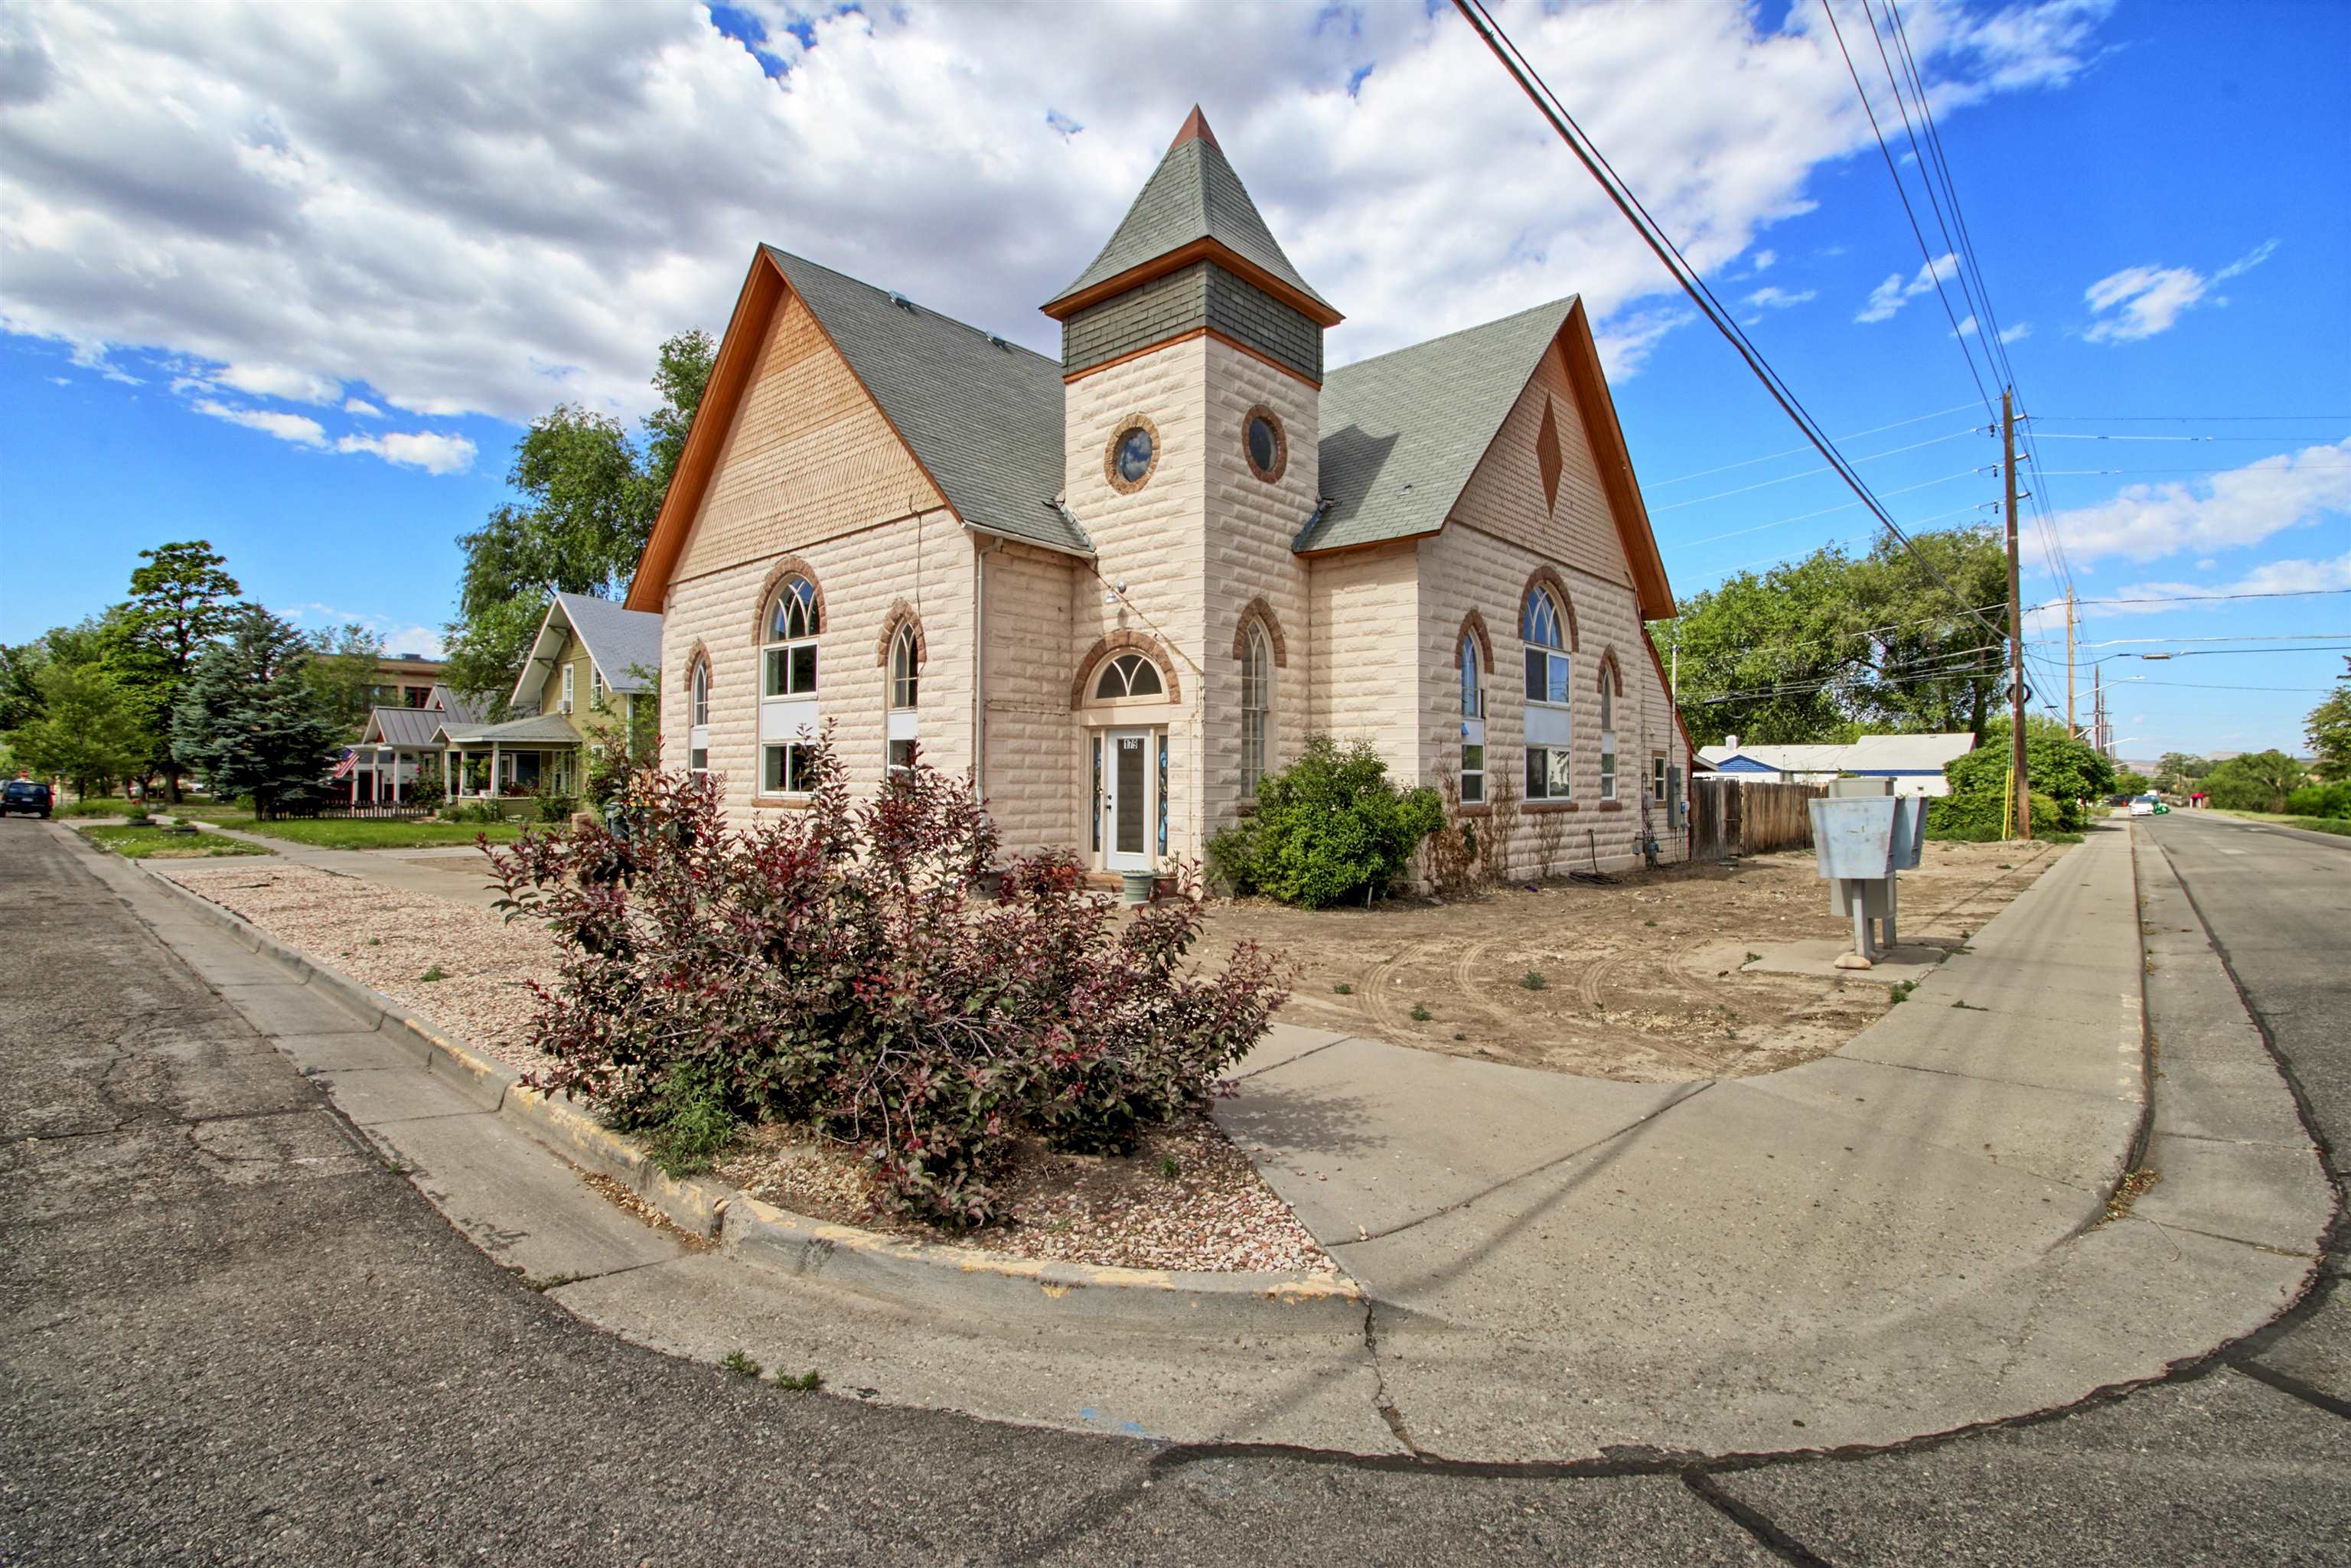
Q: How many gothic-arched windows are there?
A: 7